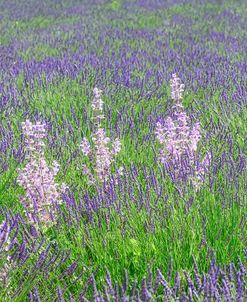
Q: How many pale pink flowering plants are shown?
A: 3